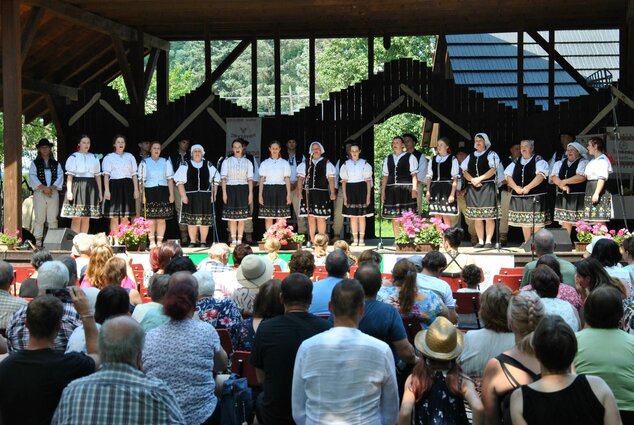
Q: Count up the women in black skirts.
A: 14